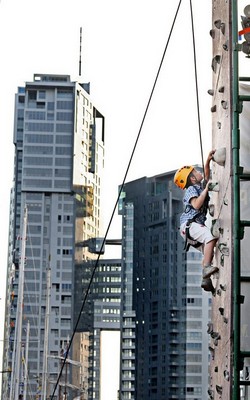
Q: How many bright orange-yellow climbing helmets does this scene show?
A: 1